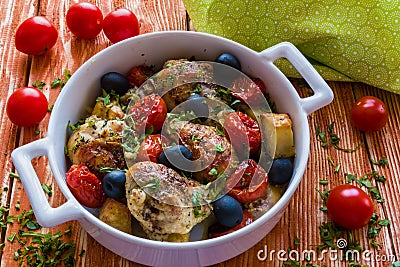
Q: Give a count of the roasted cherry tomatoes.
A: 8